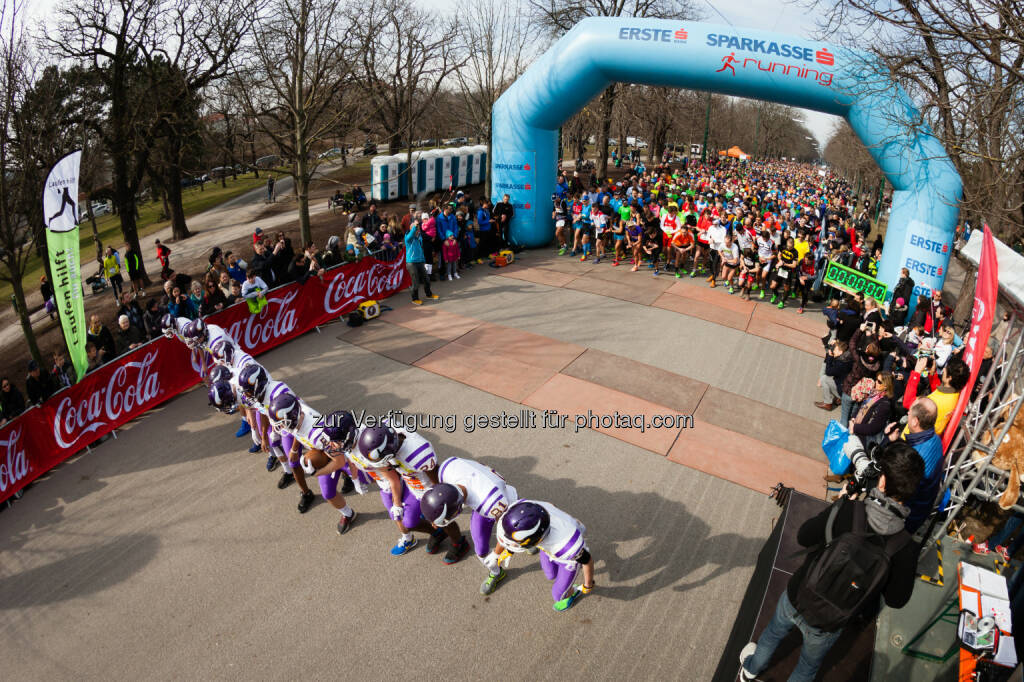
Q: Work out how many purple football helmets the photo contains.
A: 11